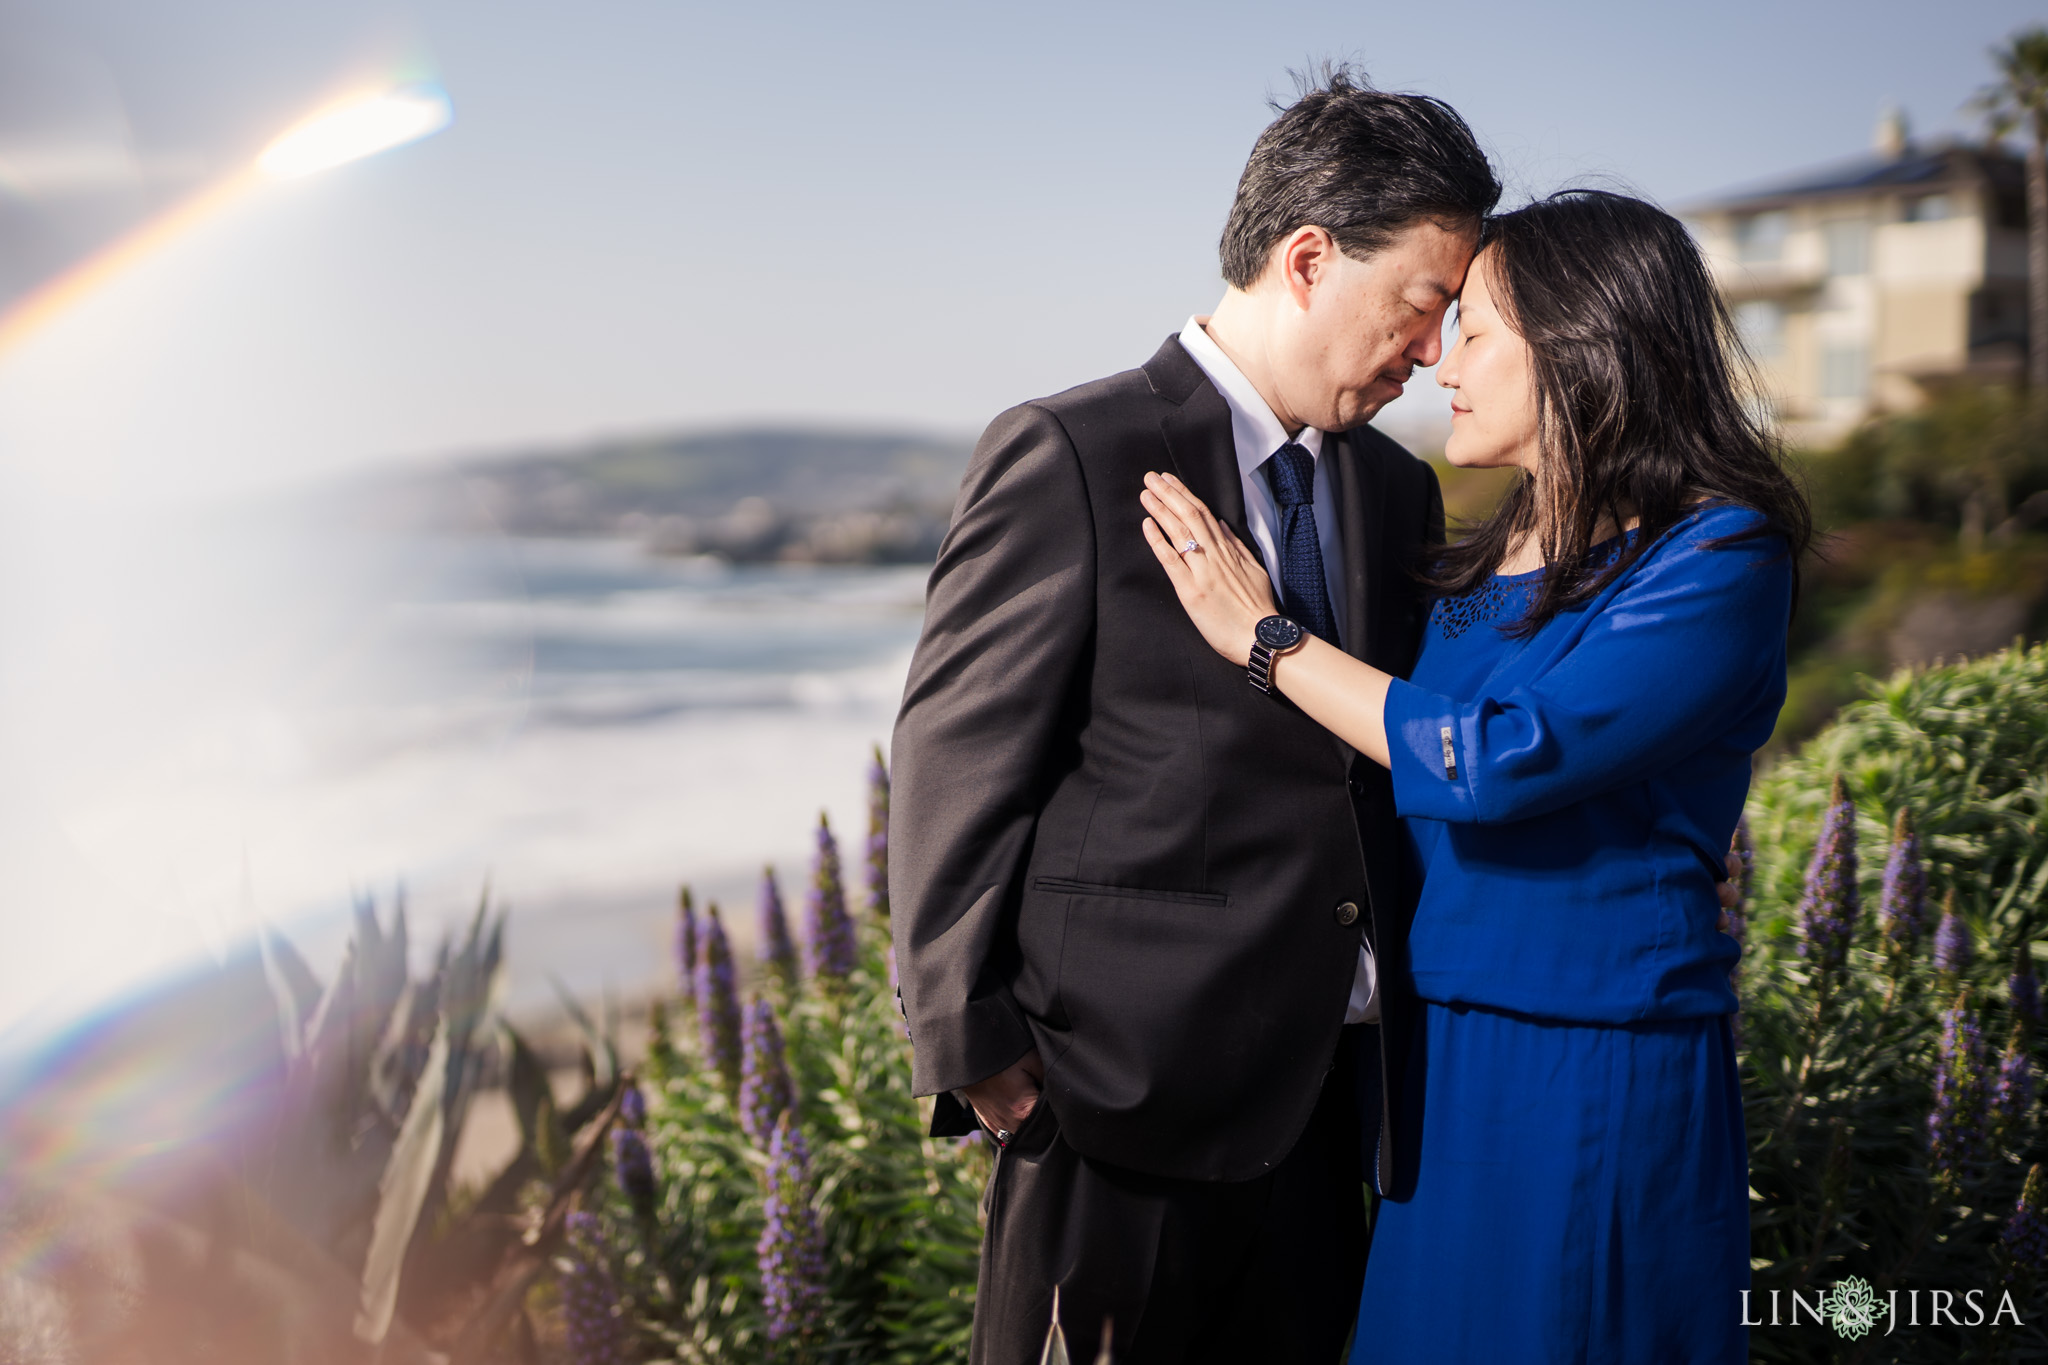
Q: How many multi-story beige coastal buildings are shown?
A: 1